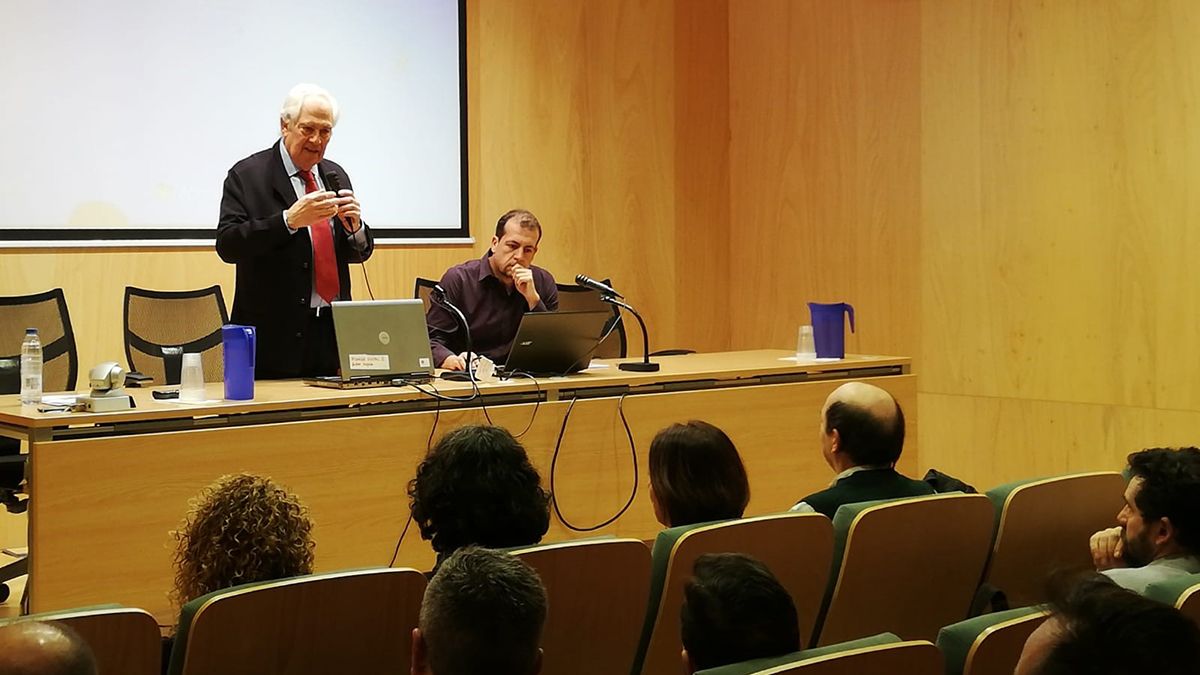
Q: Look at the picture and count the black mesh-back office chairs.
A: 4